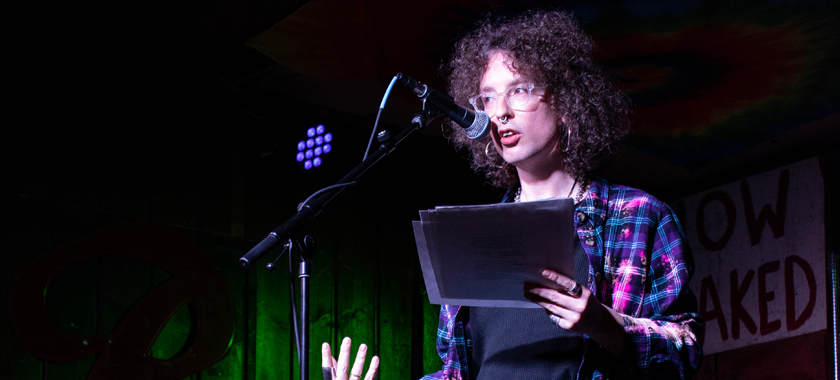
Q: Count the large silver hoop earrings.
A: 2